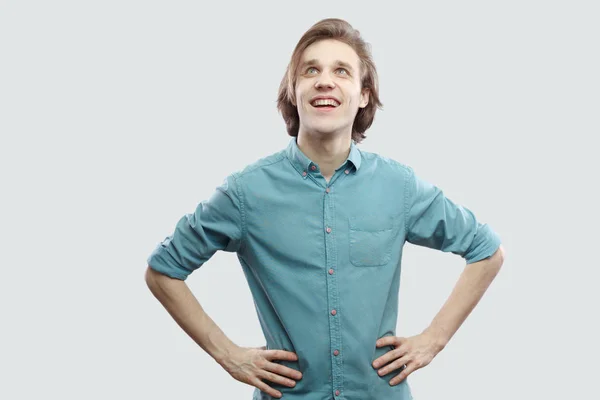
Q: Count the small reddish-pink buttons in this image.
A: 9